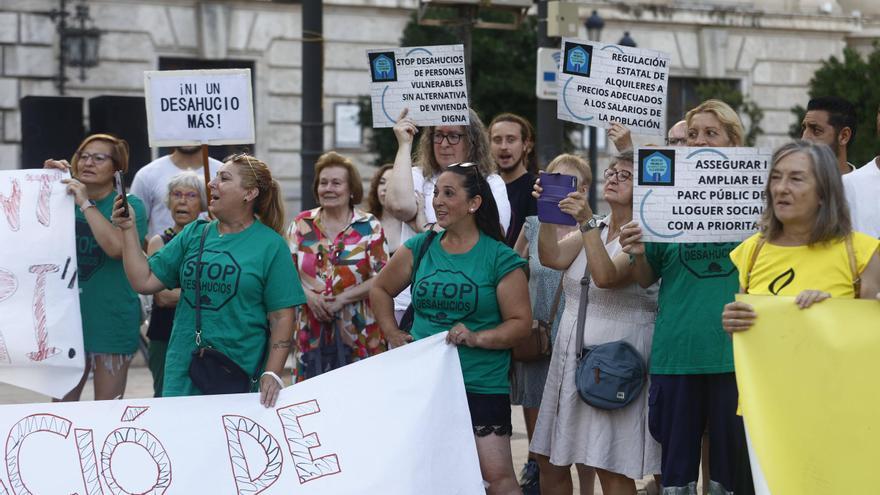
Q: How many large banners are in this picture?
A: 3